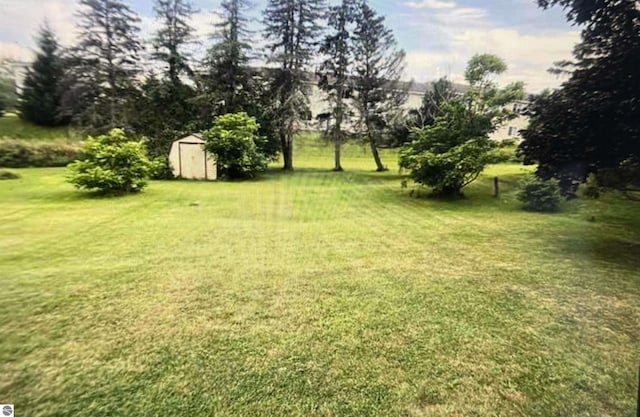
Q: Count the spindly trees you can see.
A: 6